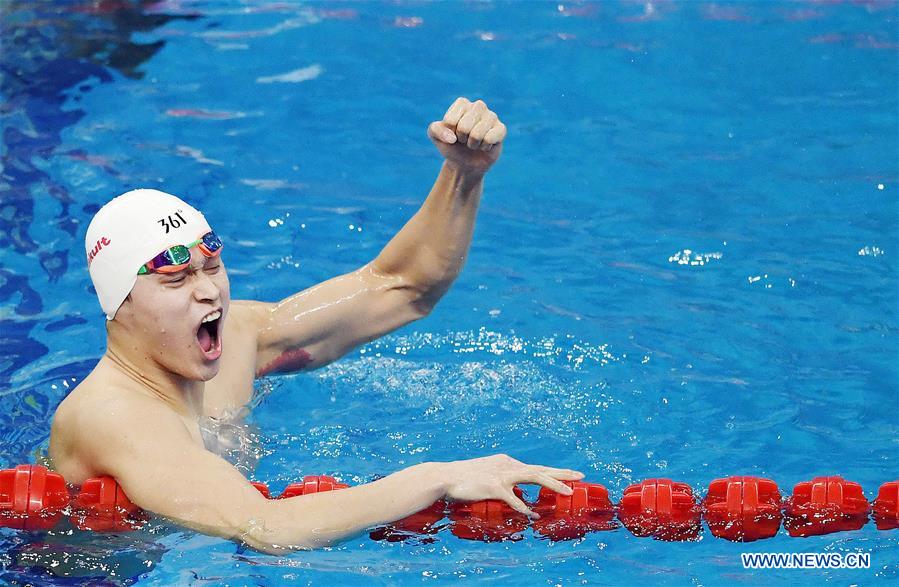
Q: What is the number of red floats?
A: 11